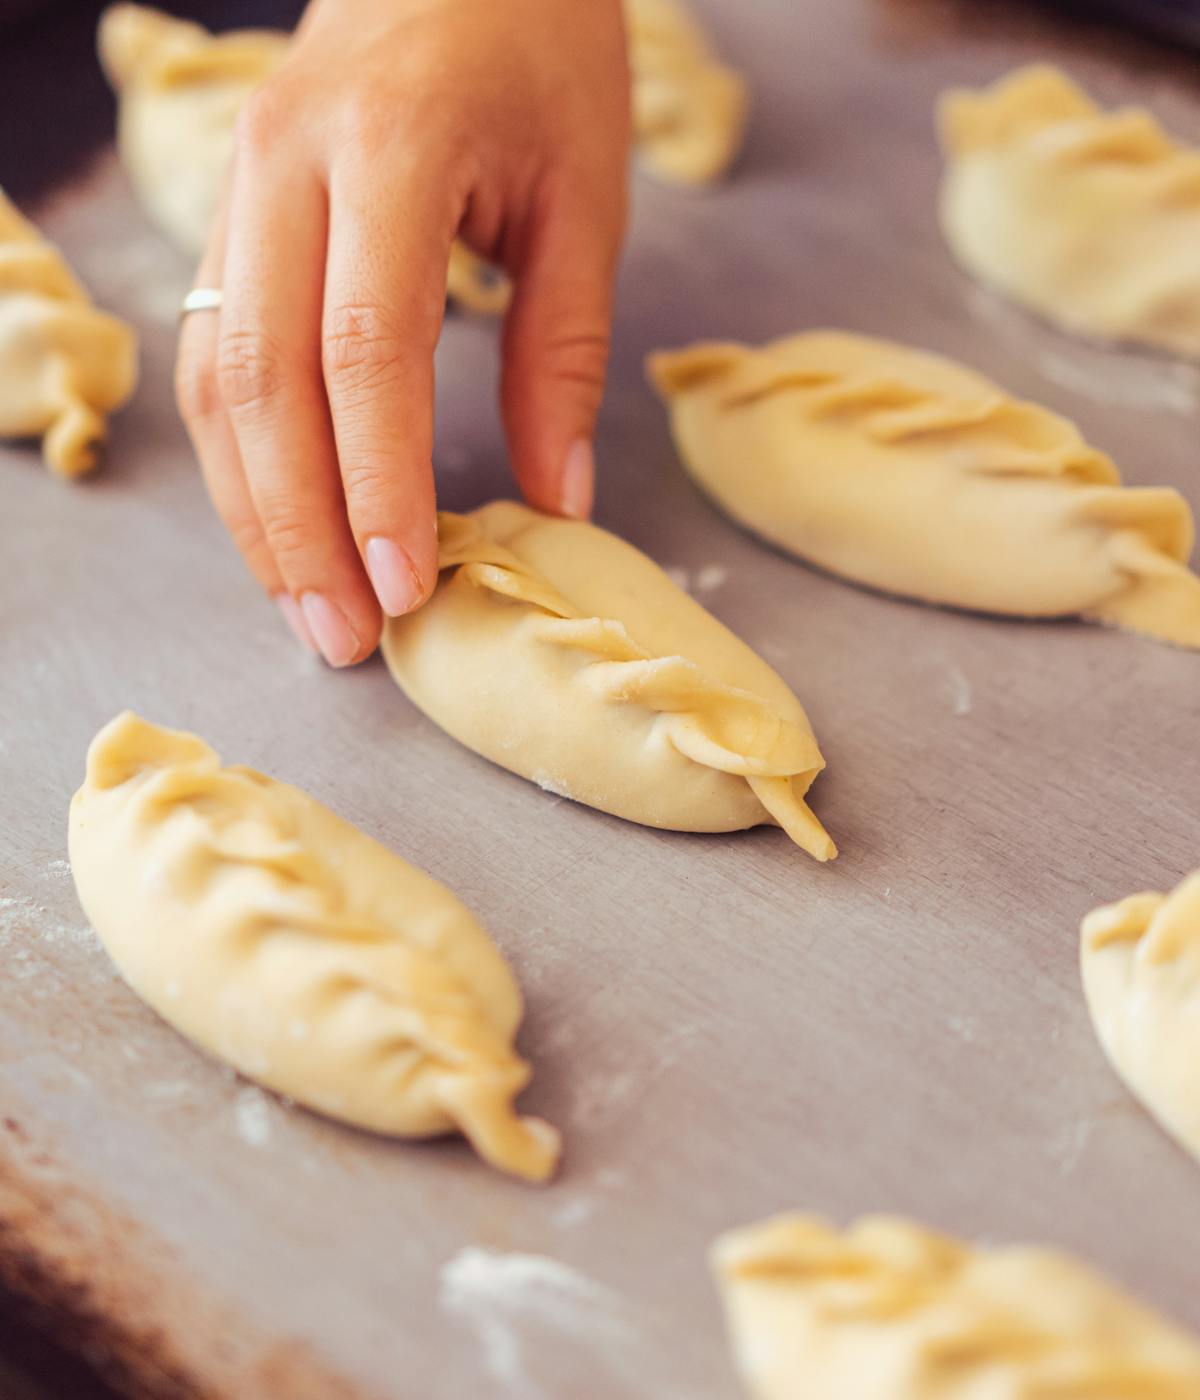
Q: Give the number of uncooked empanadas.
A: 9